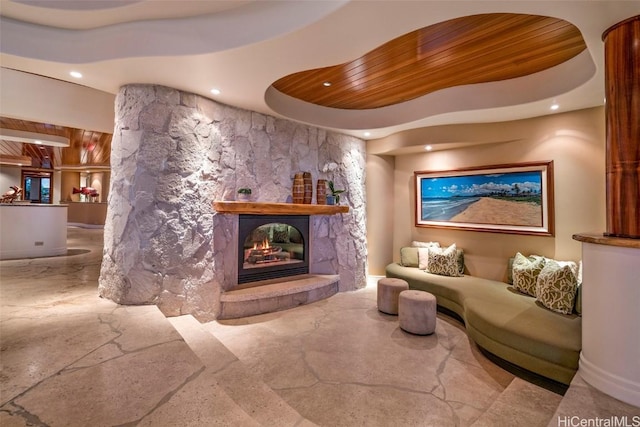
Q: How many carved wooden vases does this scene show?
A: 3